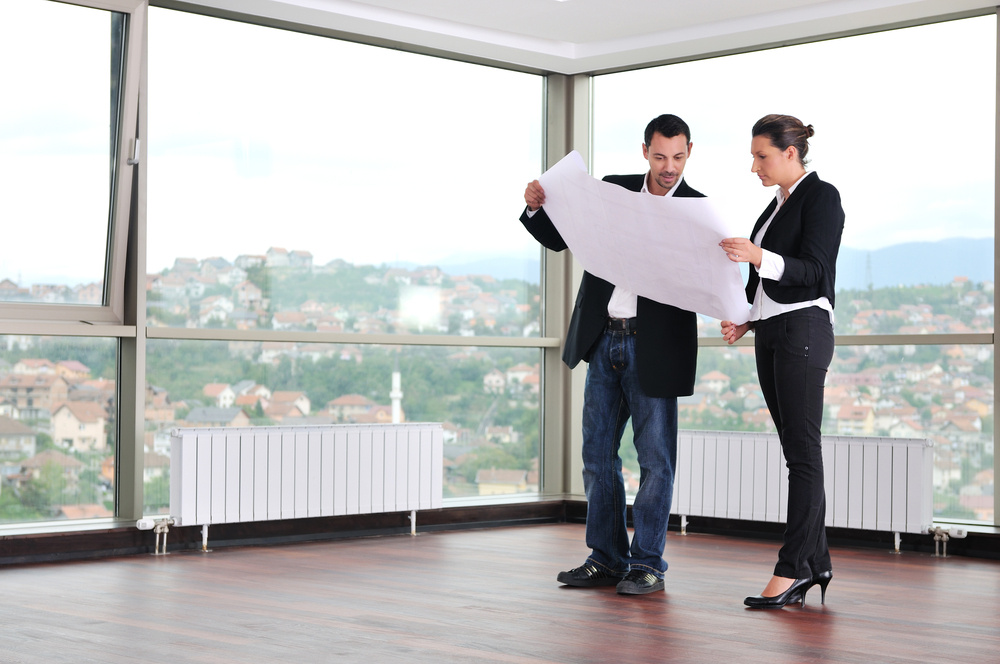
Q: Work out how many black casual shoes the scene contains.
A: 2